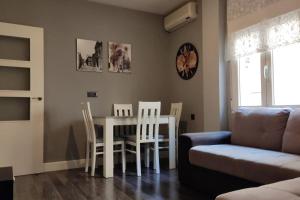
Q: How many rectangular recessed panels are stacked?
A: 3